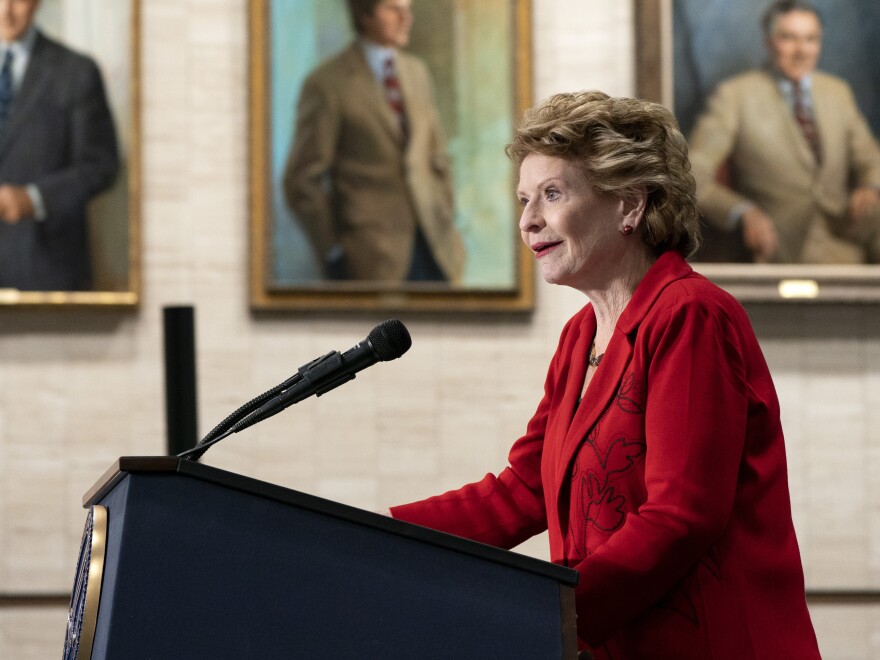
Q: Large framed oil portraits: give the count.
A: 3